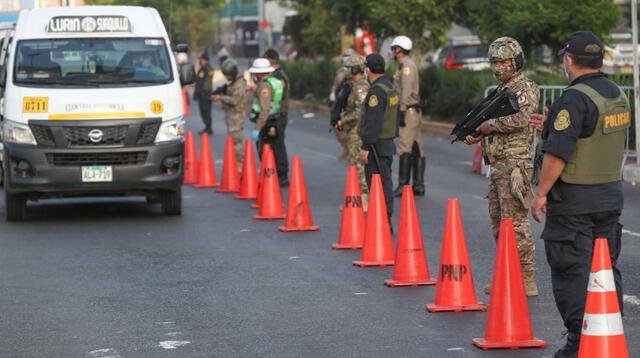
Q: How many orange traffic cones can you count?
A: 14